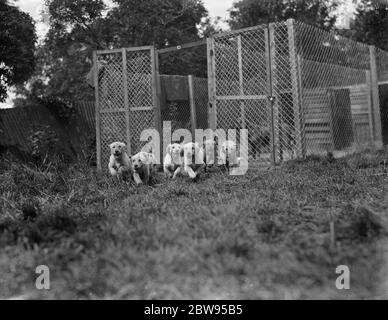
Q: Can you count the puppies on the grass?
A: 6